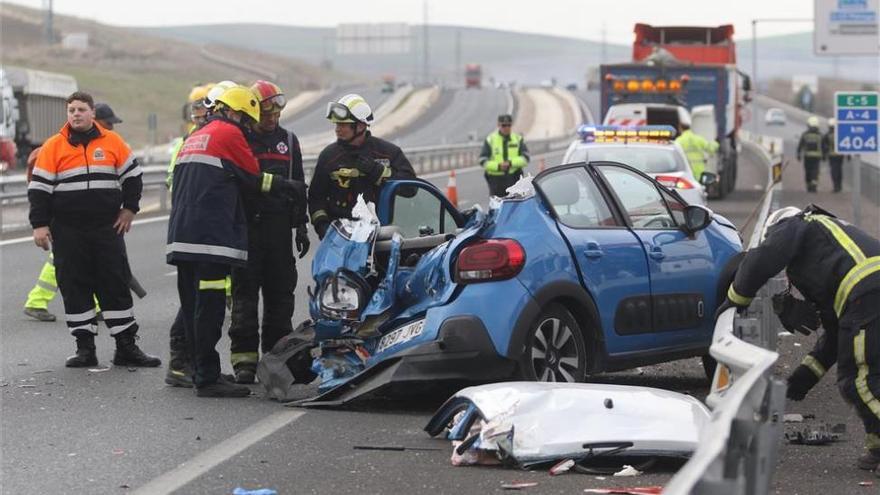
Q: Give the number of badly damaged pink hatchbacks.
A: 0